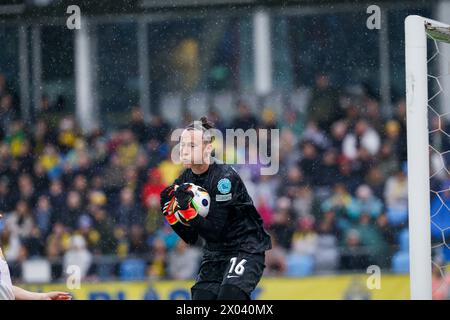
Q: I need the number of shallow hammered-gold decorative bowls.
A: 0